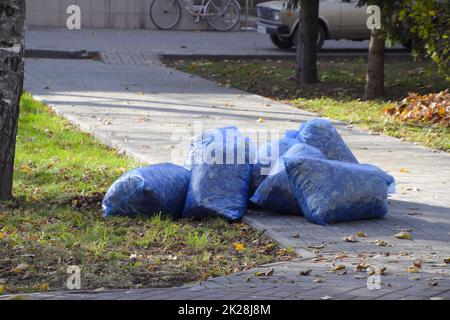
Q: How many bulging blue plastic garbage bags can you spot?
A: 6